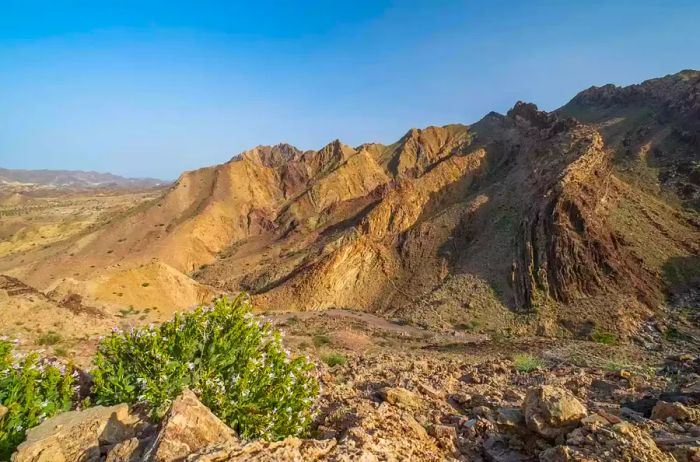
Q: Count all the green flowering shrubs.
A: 2